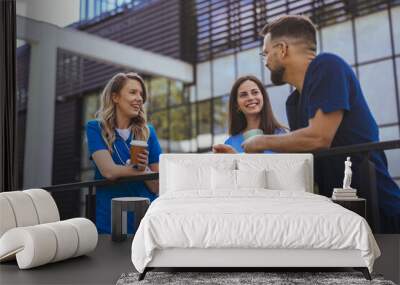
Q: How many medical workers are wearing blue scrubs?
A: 3